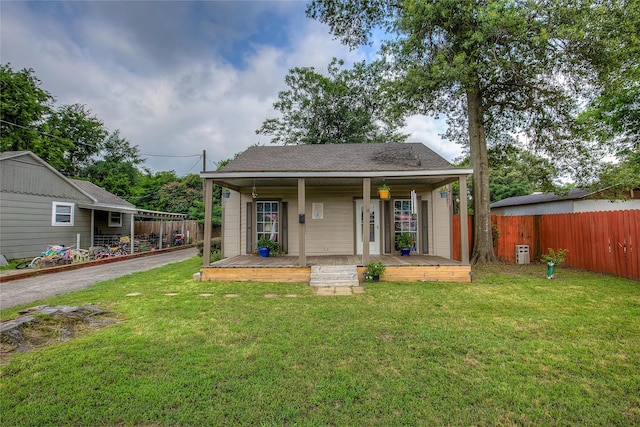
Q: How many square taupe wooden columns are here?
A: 4